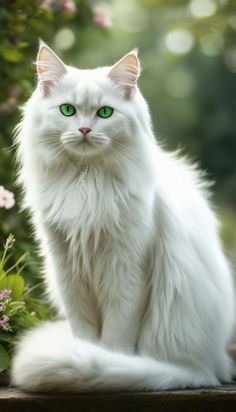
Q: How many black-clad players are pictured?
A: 0